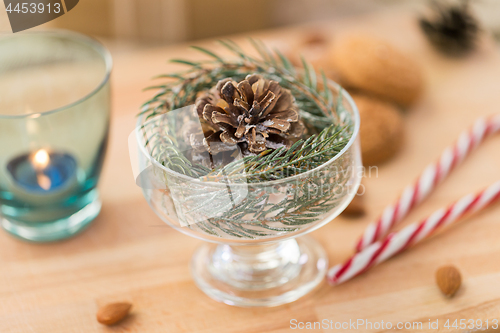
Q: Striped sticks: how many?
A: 2